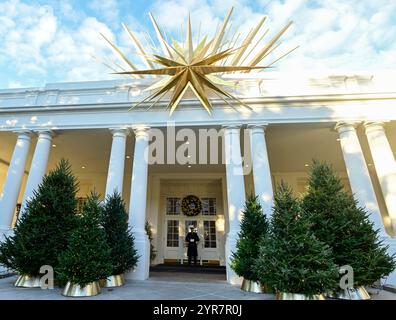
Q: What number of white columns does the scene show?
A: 8